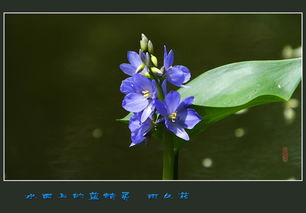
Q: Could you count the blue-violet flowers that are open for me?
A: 5